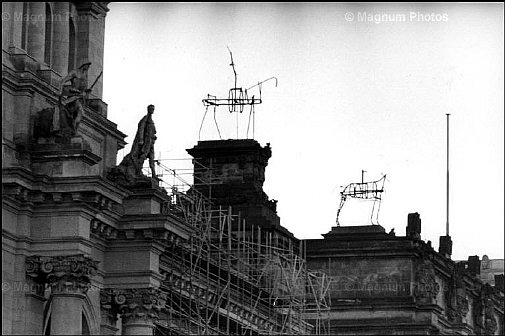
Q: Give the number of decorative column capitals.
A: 2